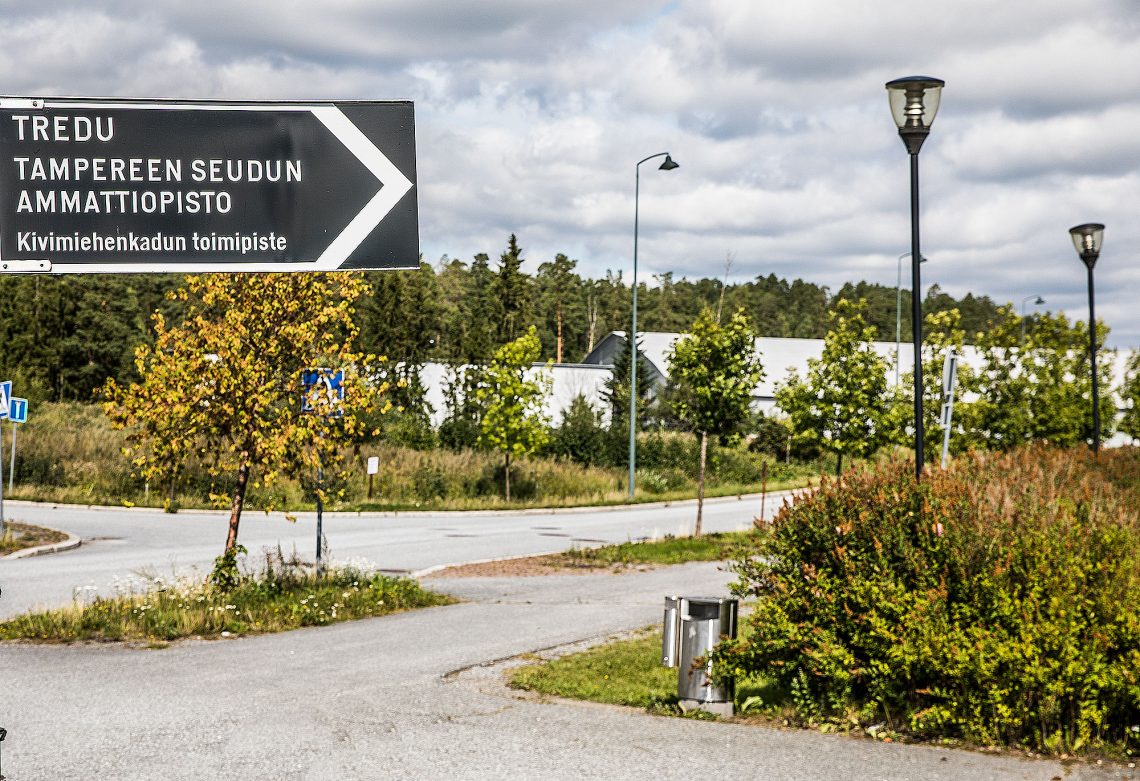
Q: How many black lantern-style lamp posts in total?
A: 2